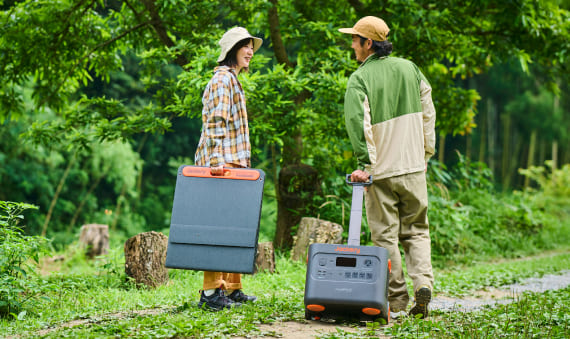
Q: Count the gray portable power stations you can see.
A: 1